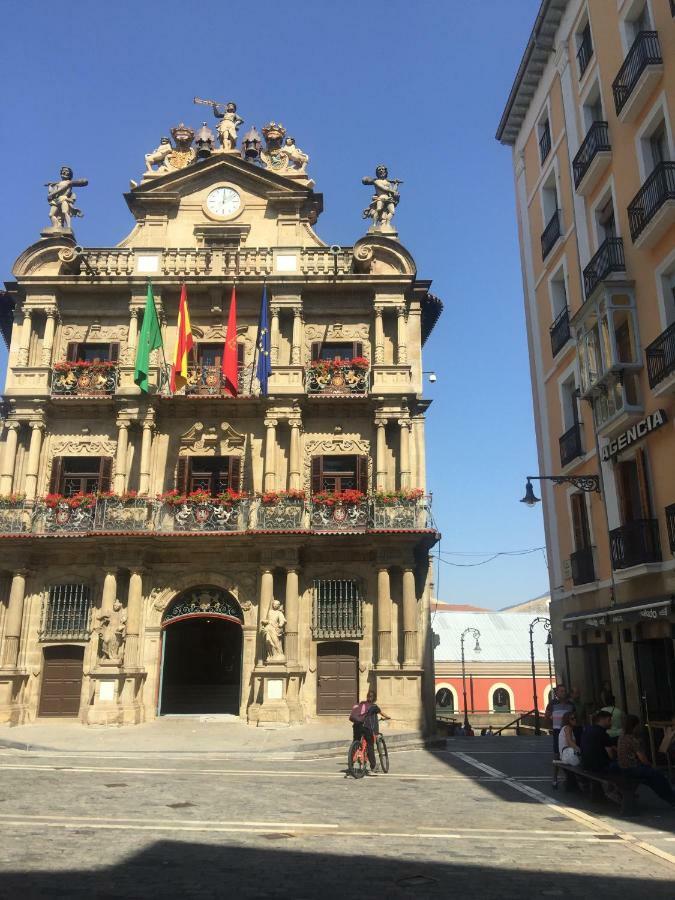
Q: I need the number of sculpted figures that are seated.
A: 2